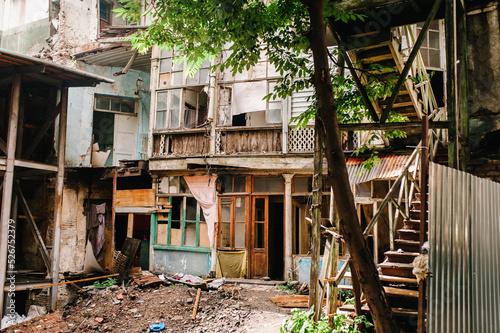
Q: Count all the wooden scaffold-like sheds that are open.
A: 1